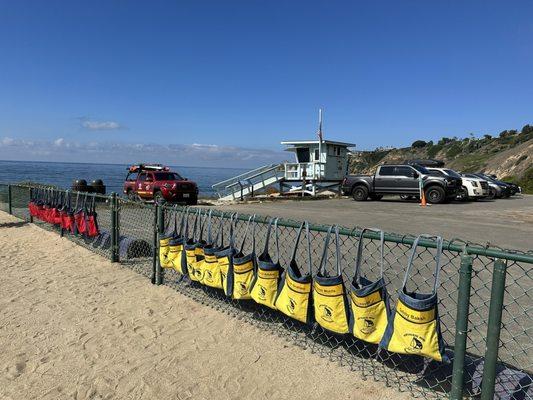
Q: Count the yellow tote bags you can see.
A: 12